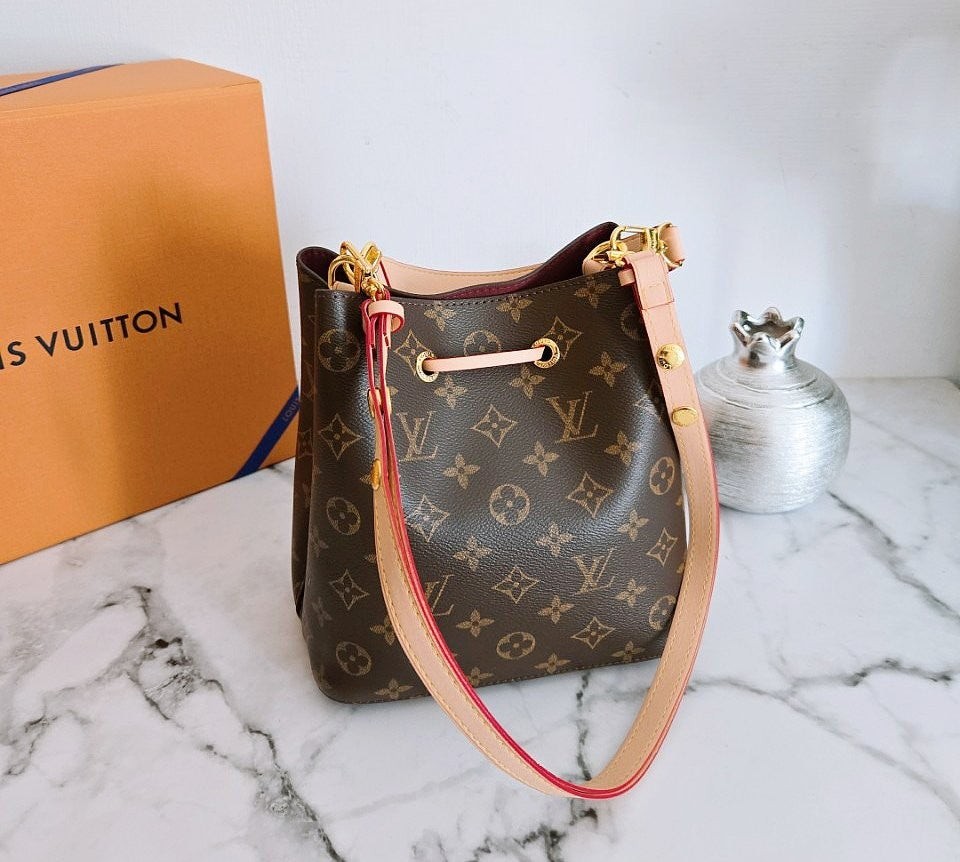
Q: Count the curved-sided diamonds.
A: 11